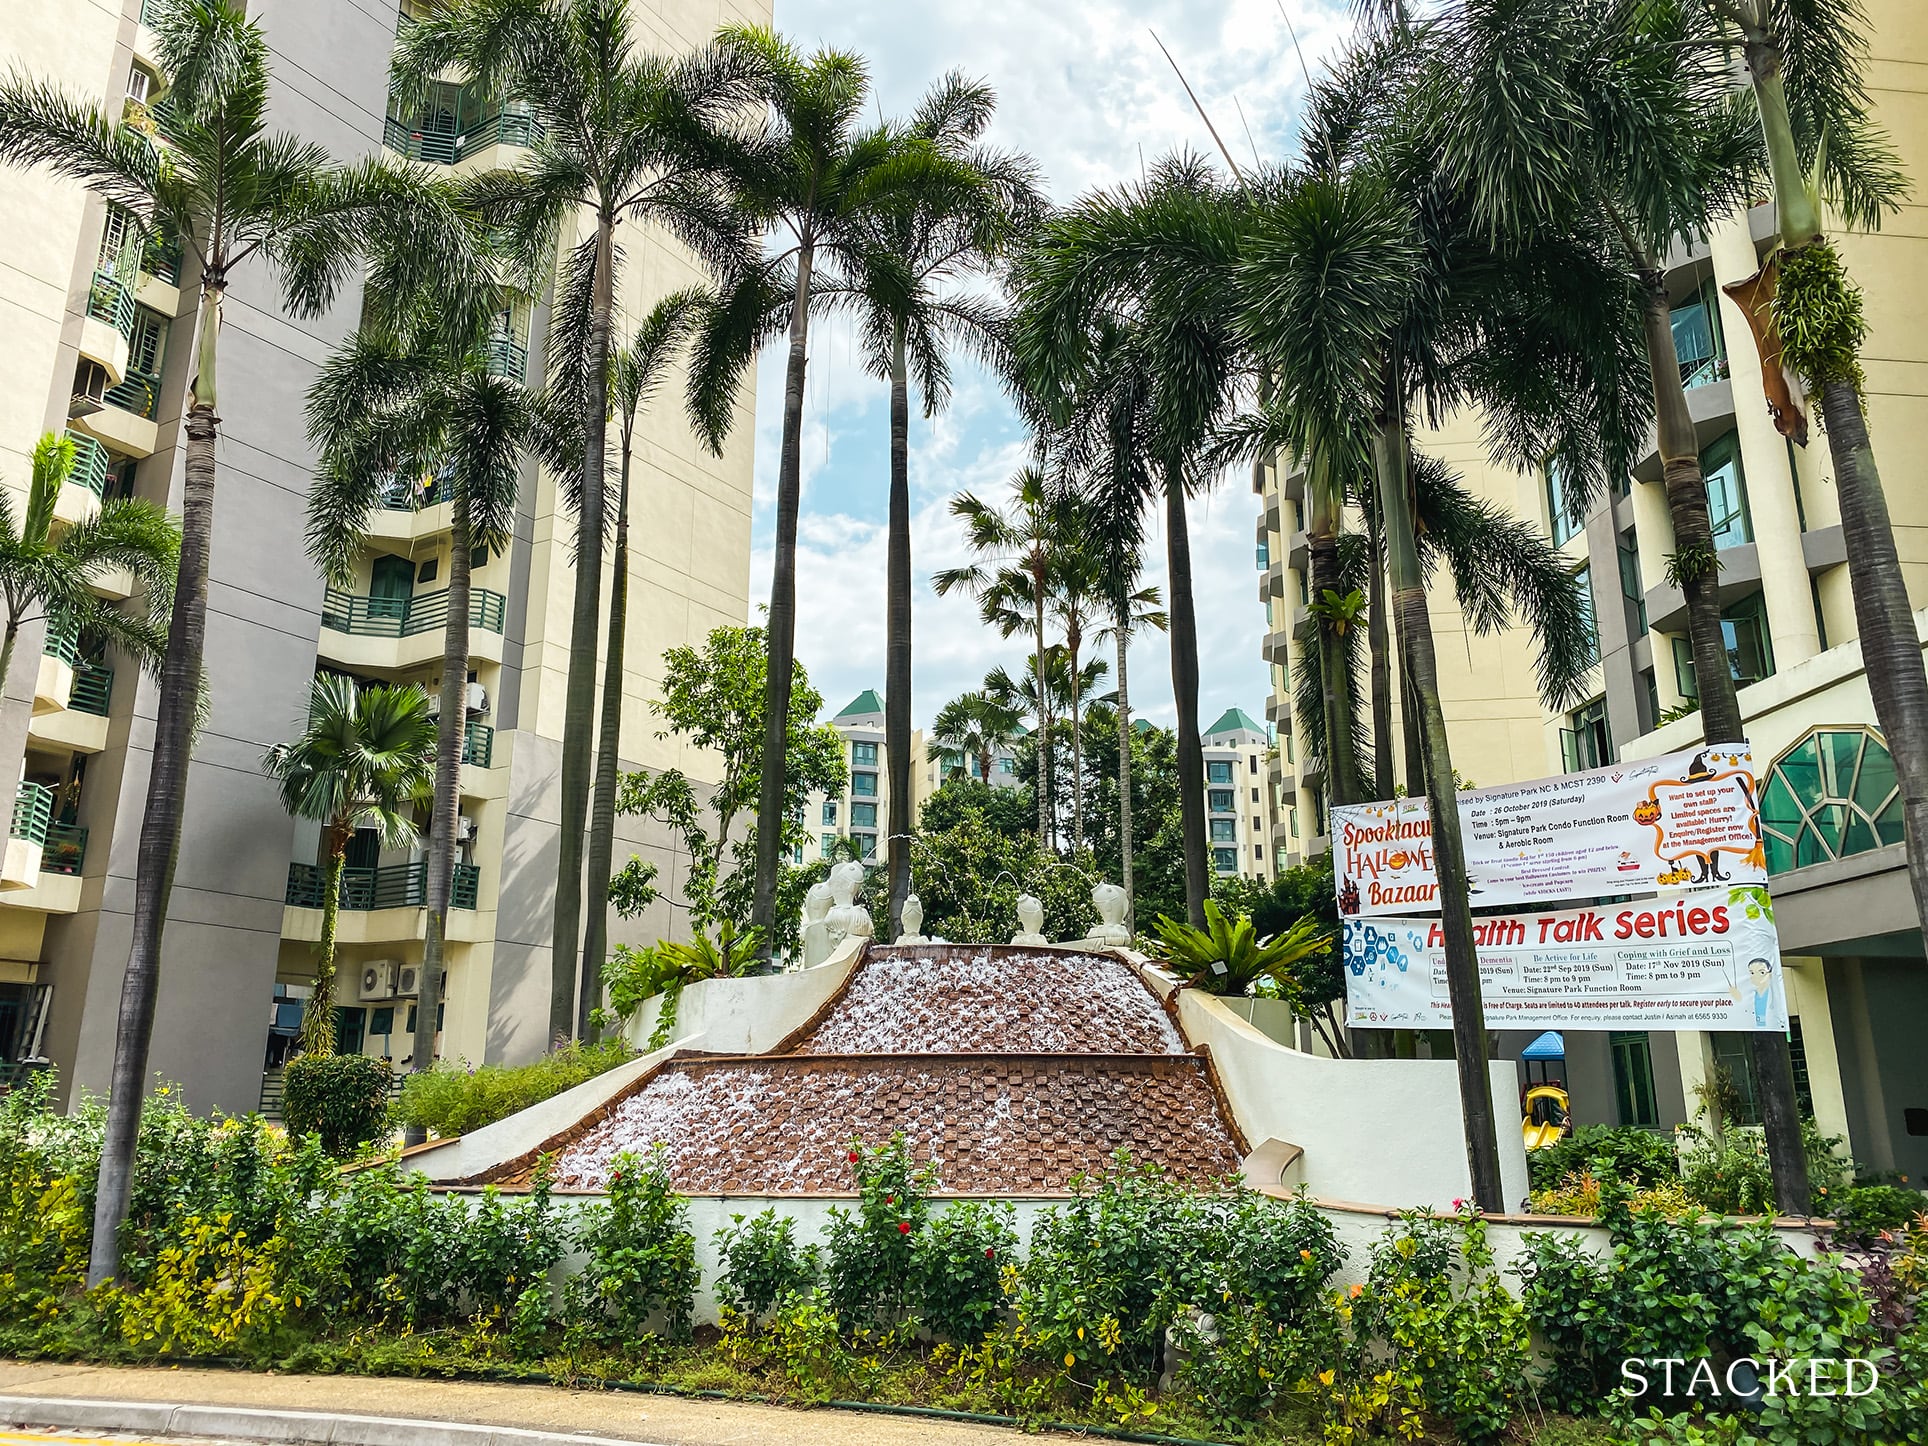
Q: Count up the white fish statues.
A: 5